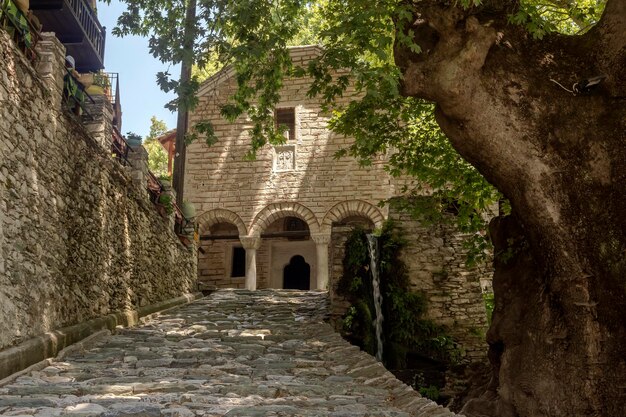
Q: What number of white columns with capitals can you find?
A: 2